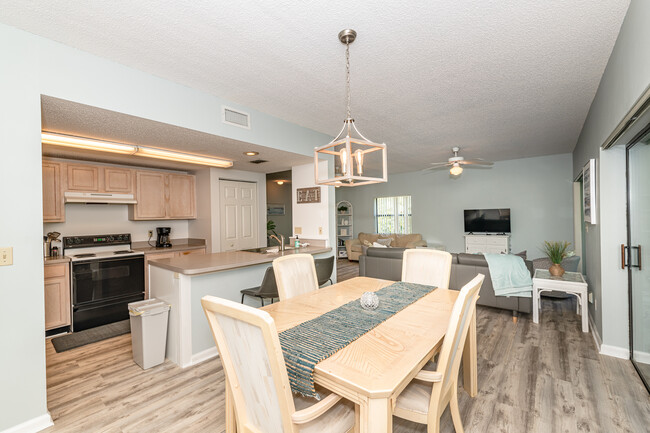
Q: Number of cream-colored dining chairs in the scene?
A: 4